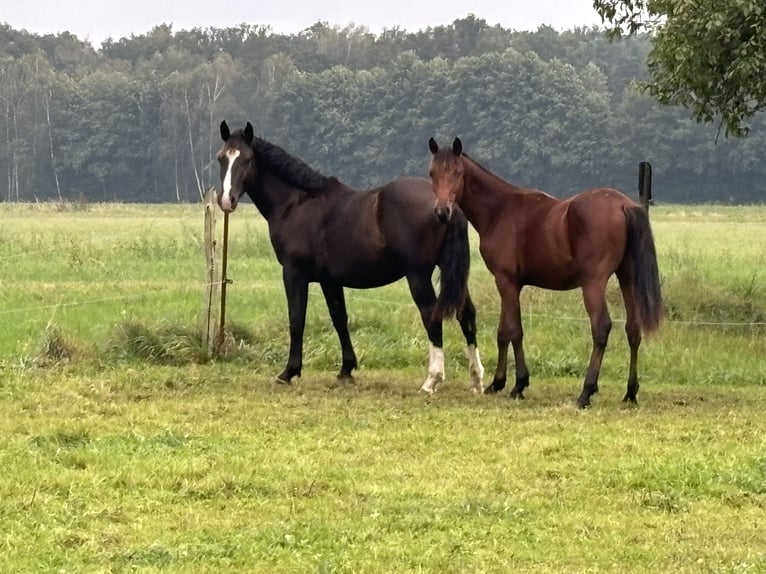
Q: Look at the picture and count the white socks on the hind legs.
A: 2